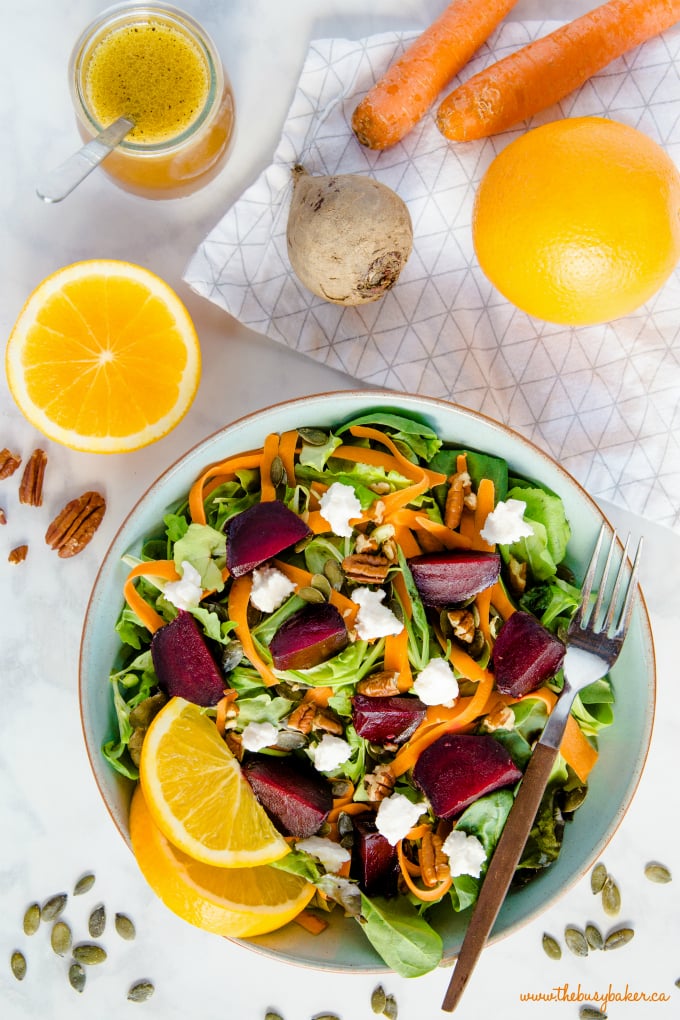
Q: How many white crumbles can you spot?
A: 11